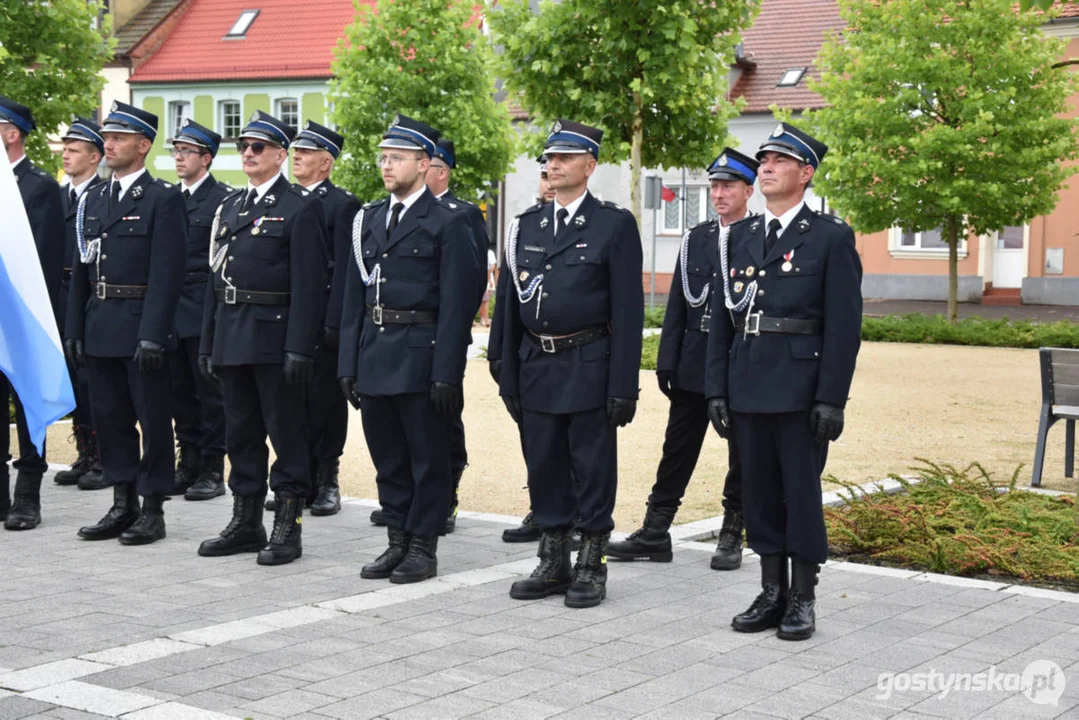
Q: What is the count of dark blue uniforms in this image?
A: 12